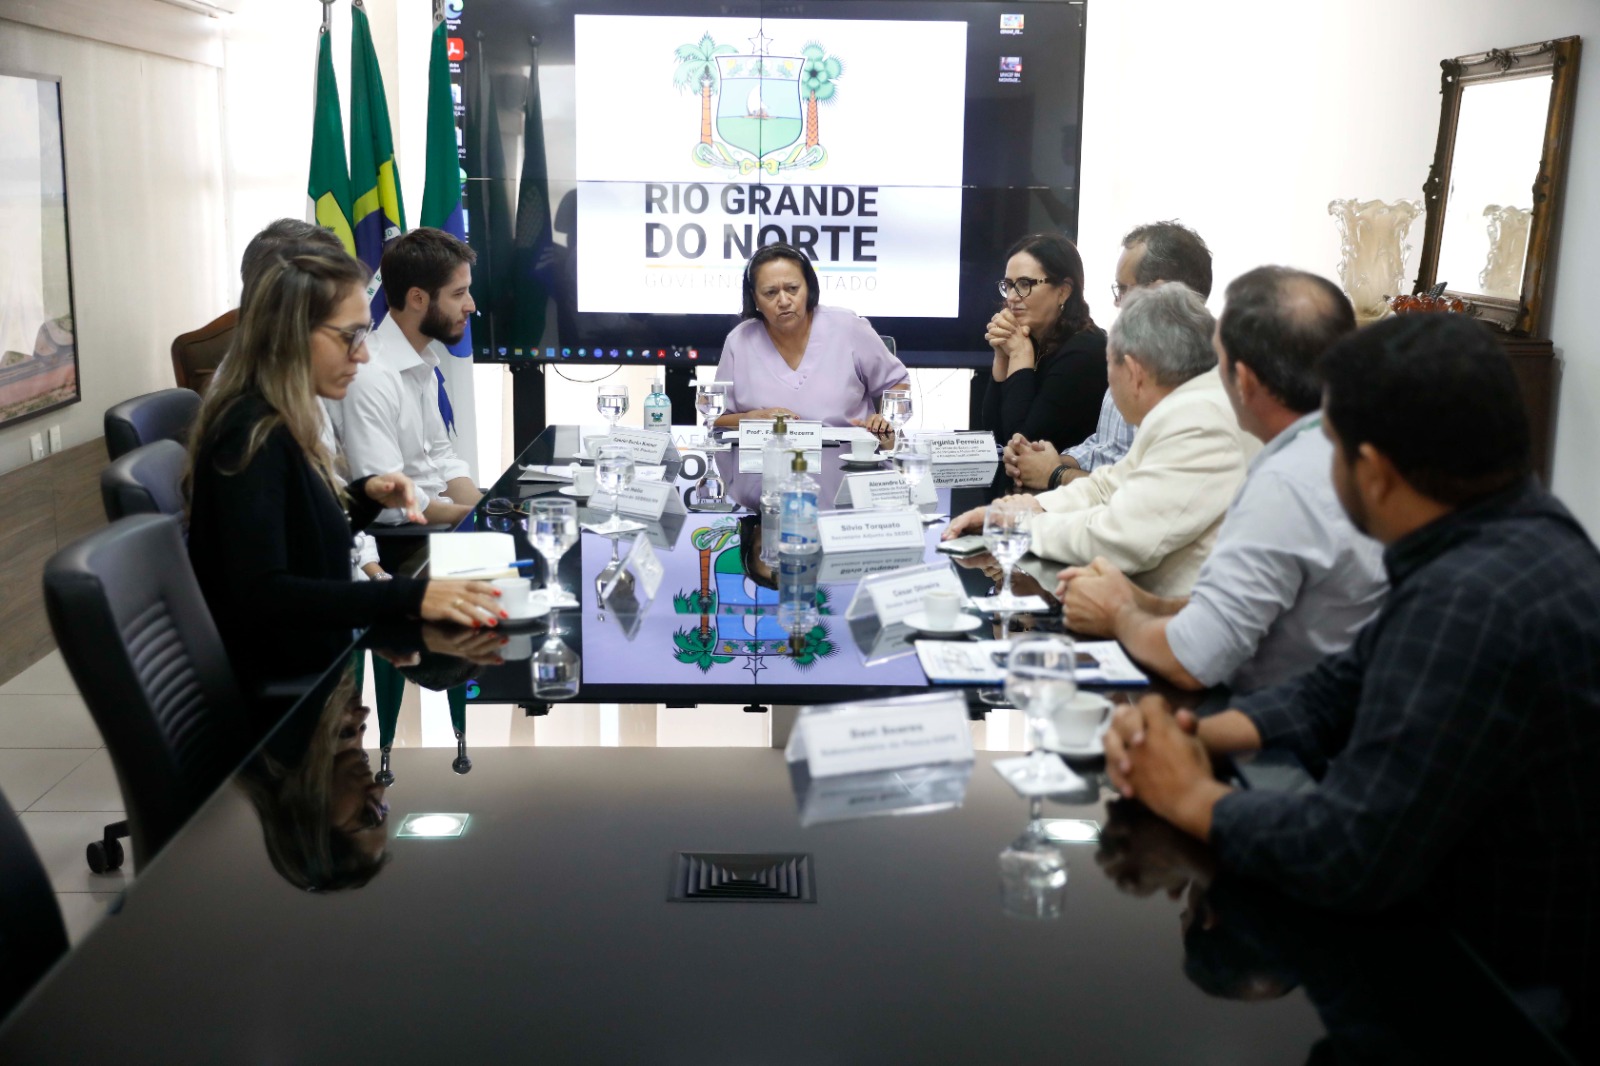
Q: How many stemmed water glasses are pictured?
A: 8